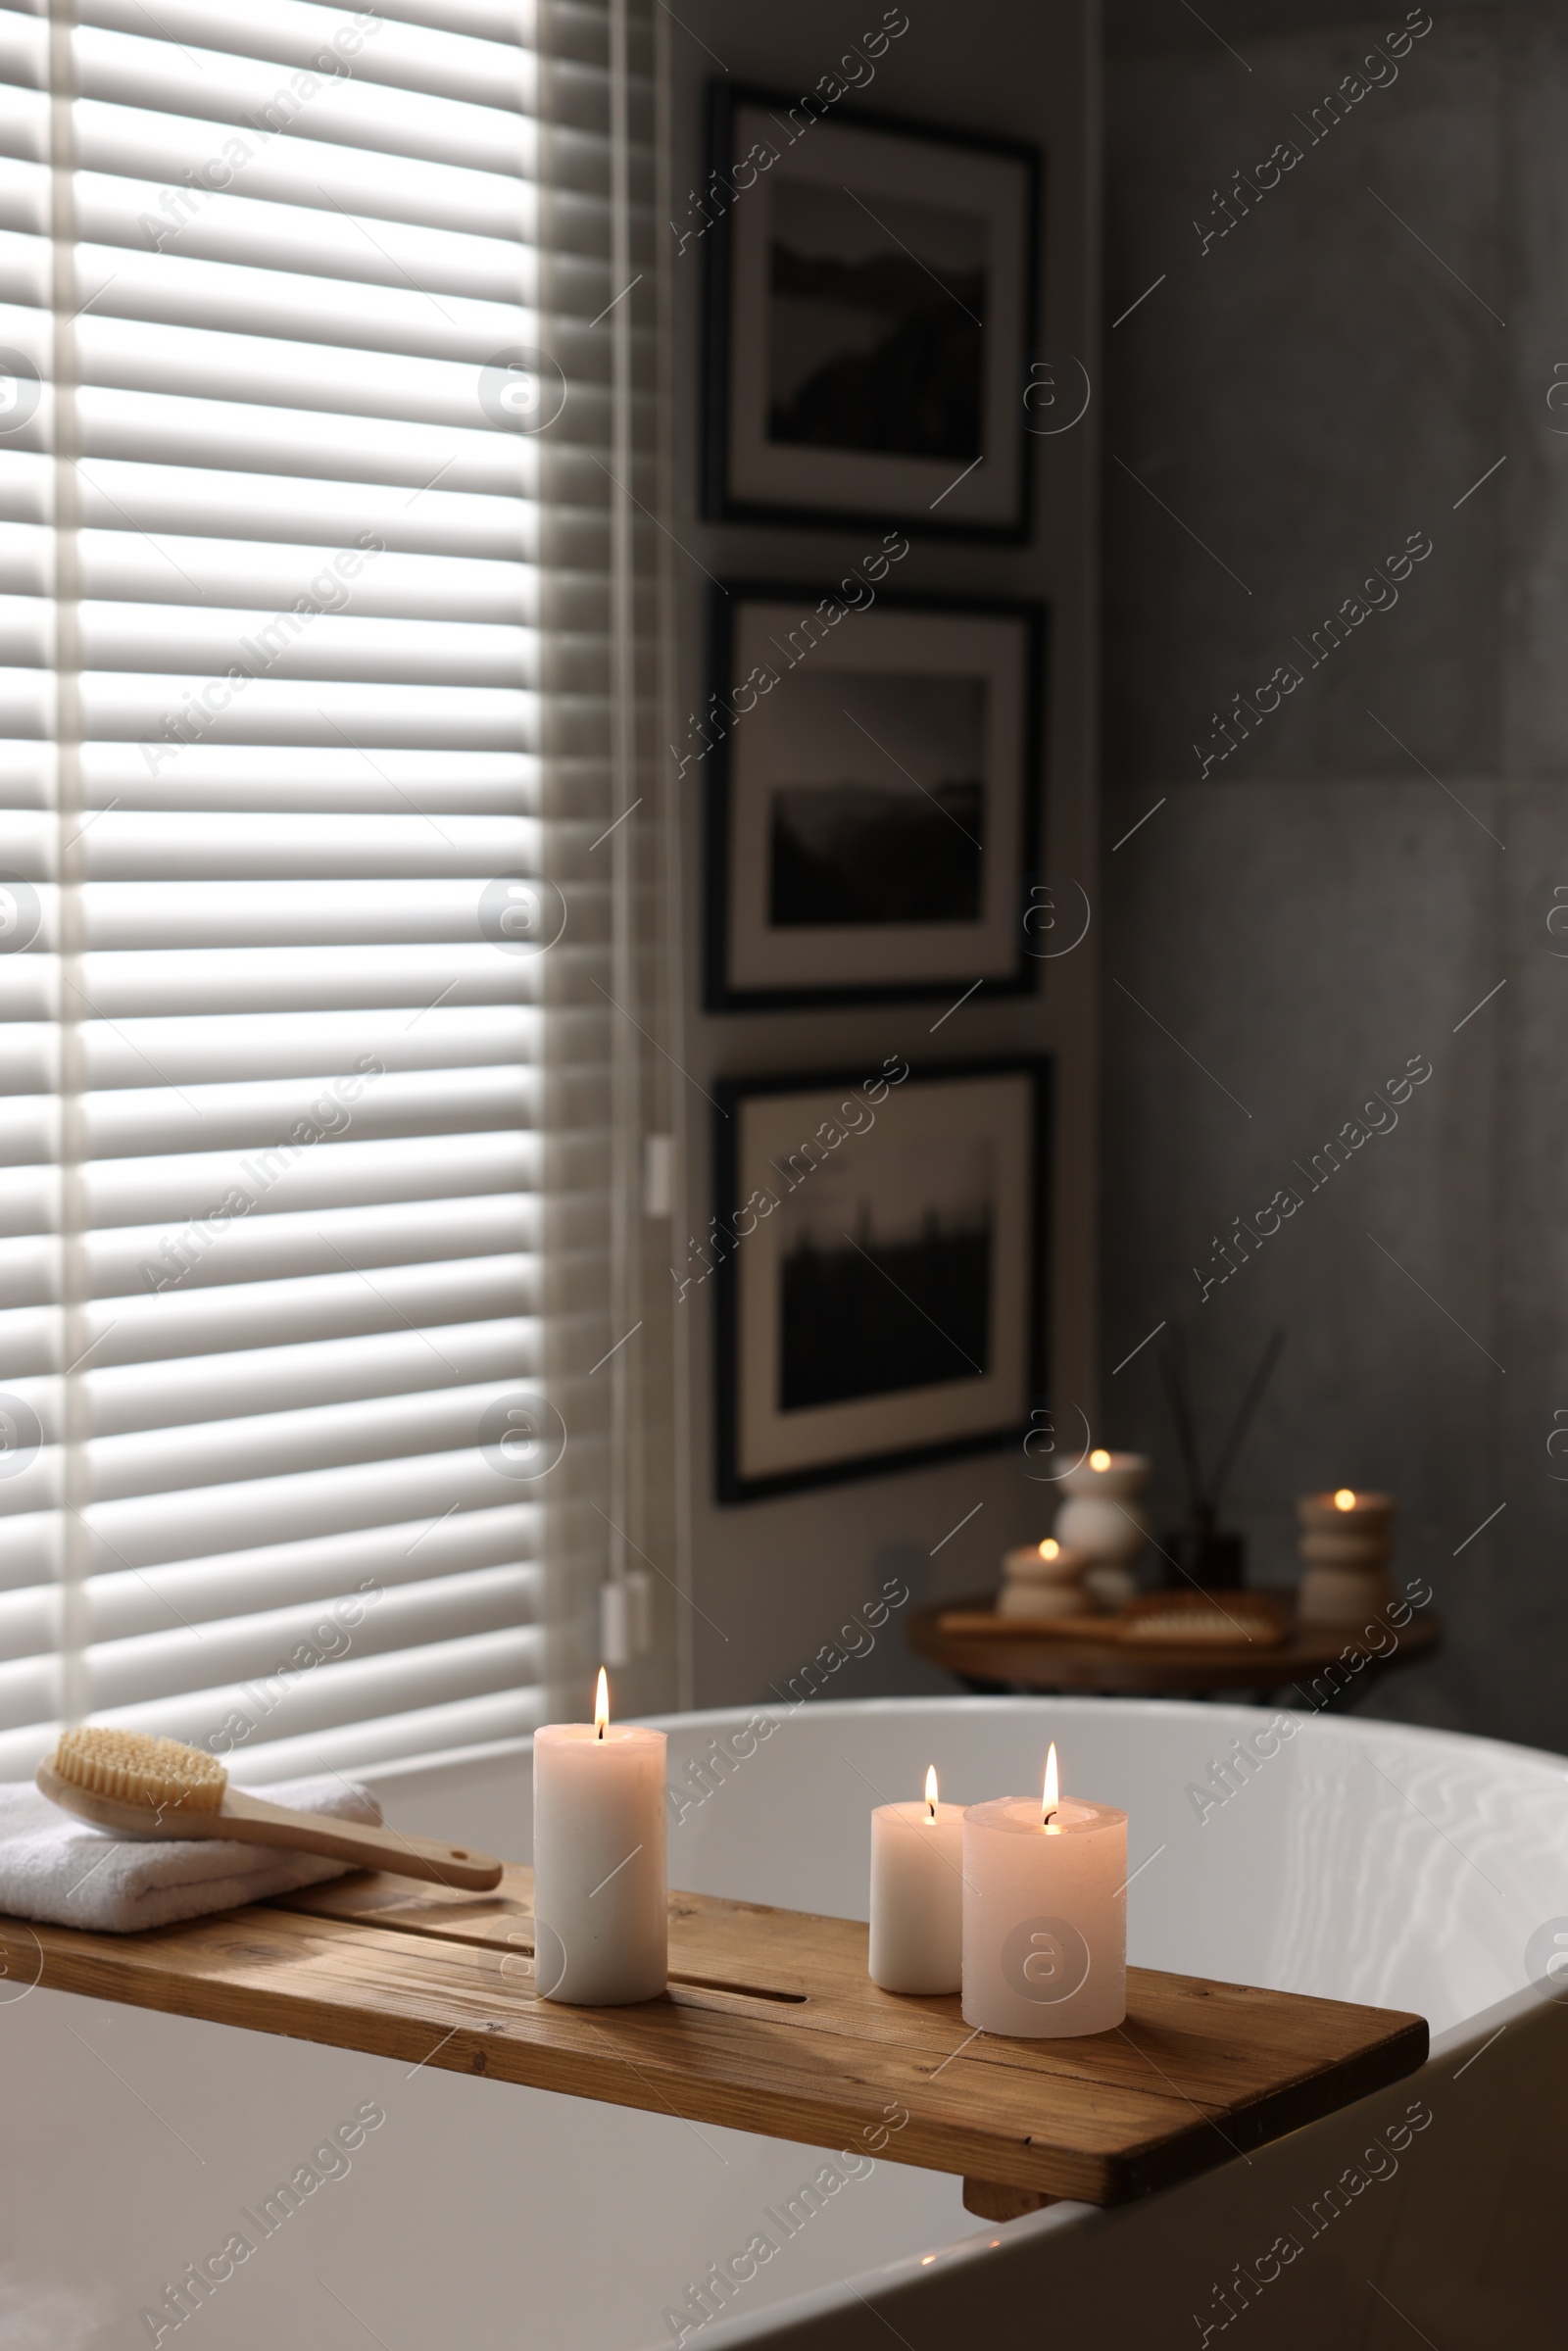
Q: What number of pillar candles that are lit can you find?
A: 3